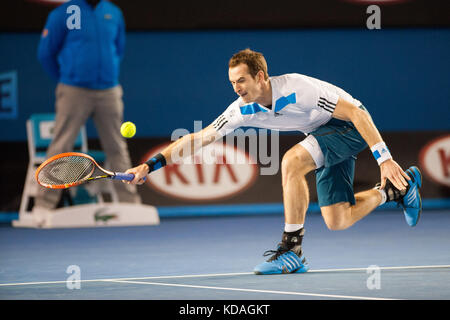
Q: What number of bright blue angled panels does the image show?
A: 2